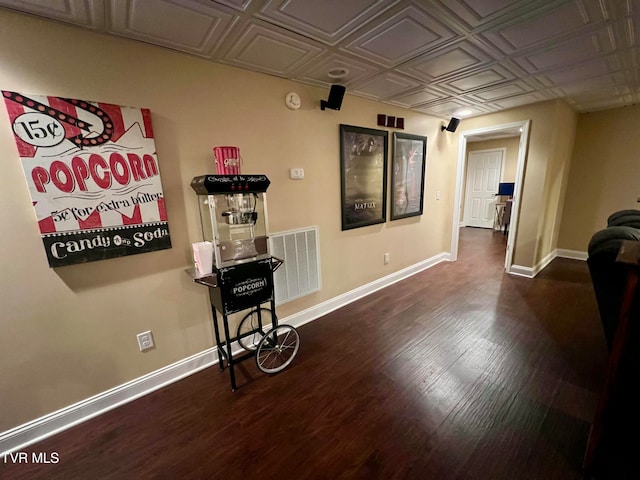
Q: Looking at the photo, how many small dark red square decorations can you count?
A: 3